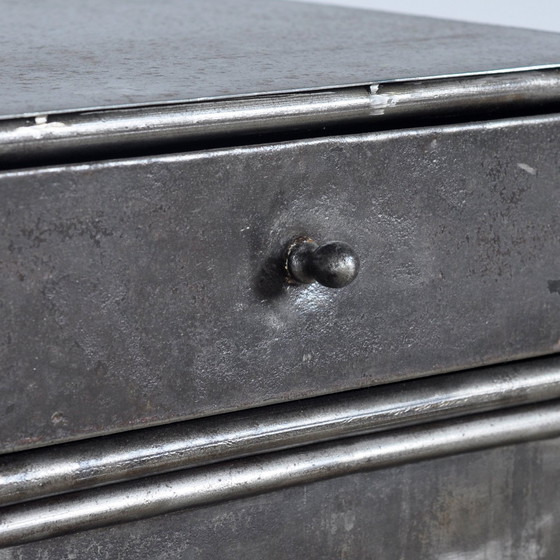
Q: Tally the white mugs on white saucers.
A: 0